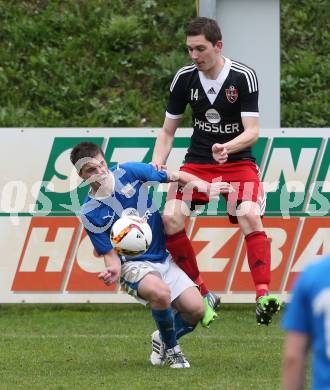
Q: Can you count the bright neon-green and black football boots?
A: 2